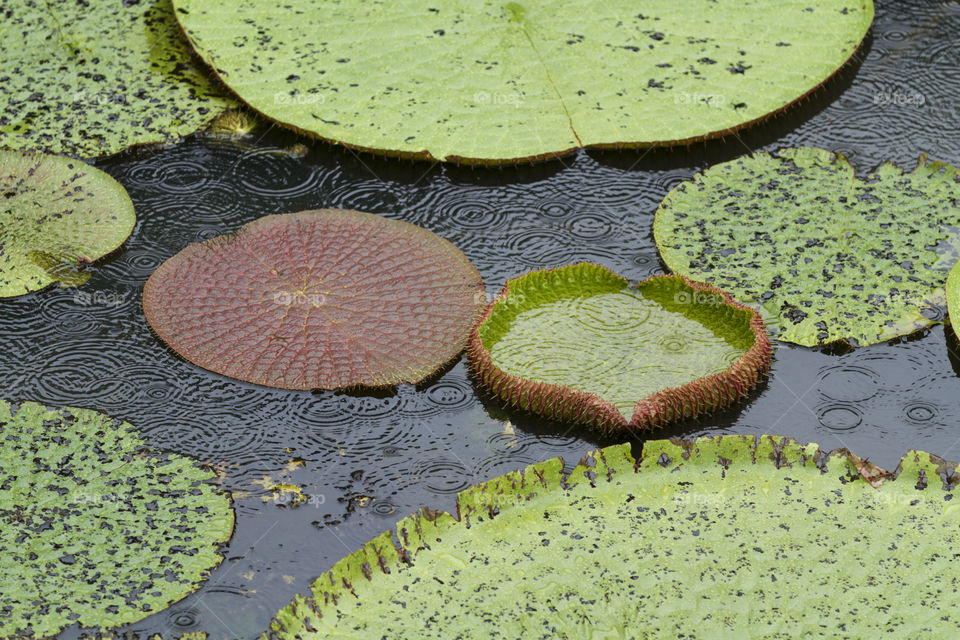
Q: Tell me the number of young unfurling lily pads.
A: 1